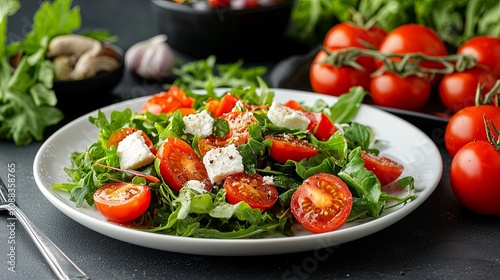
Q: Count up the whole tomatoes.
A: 8